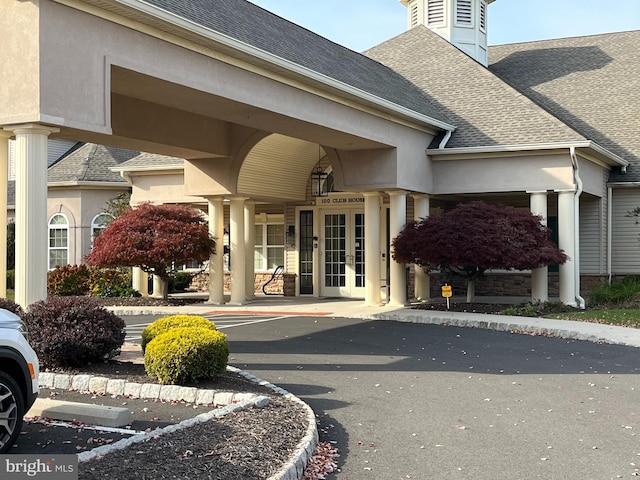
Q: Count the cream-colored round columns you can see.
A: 12